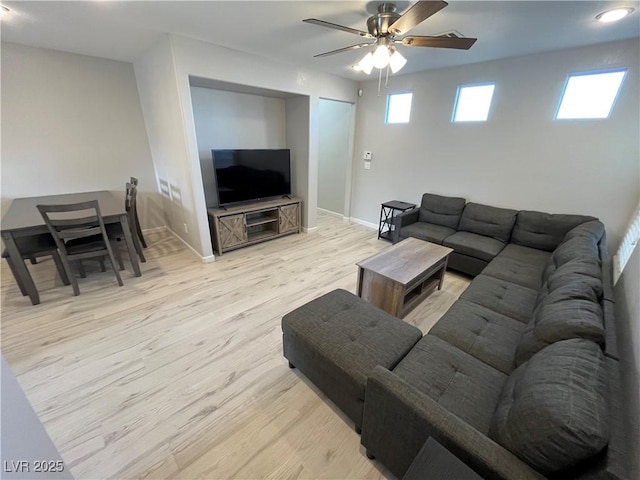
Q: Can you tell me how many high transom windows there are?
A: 3